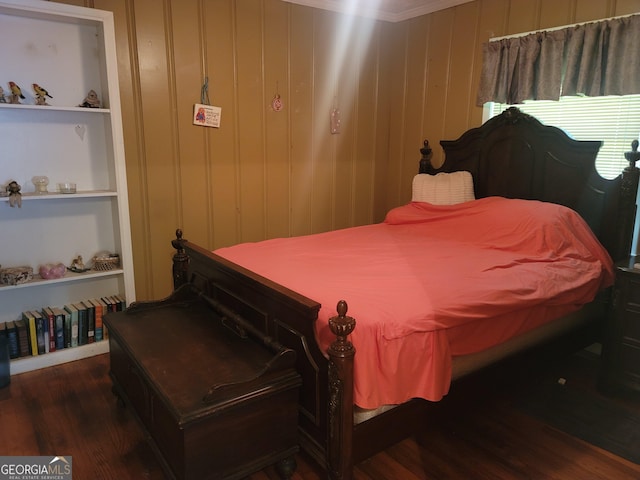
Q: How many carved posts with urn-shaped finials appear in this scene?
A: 4